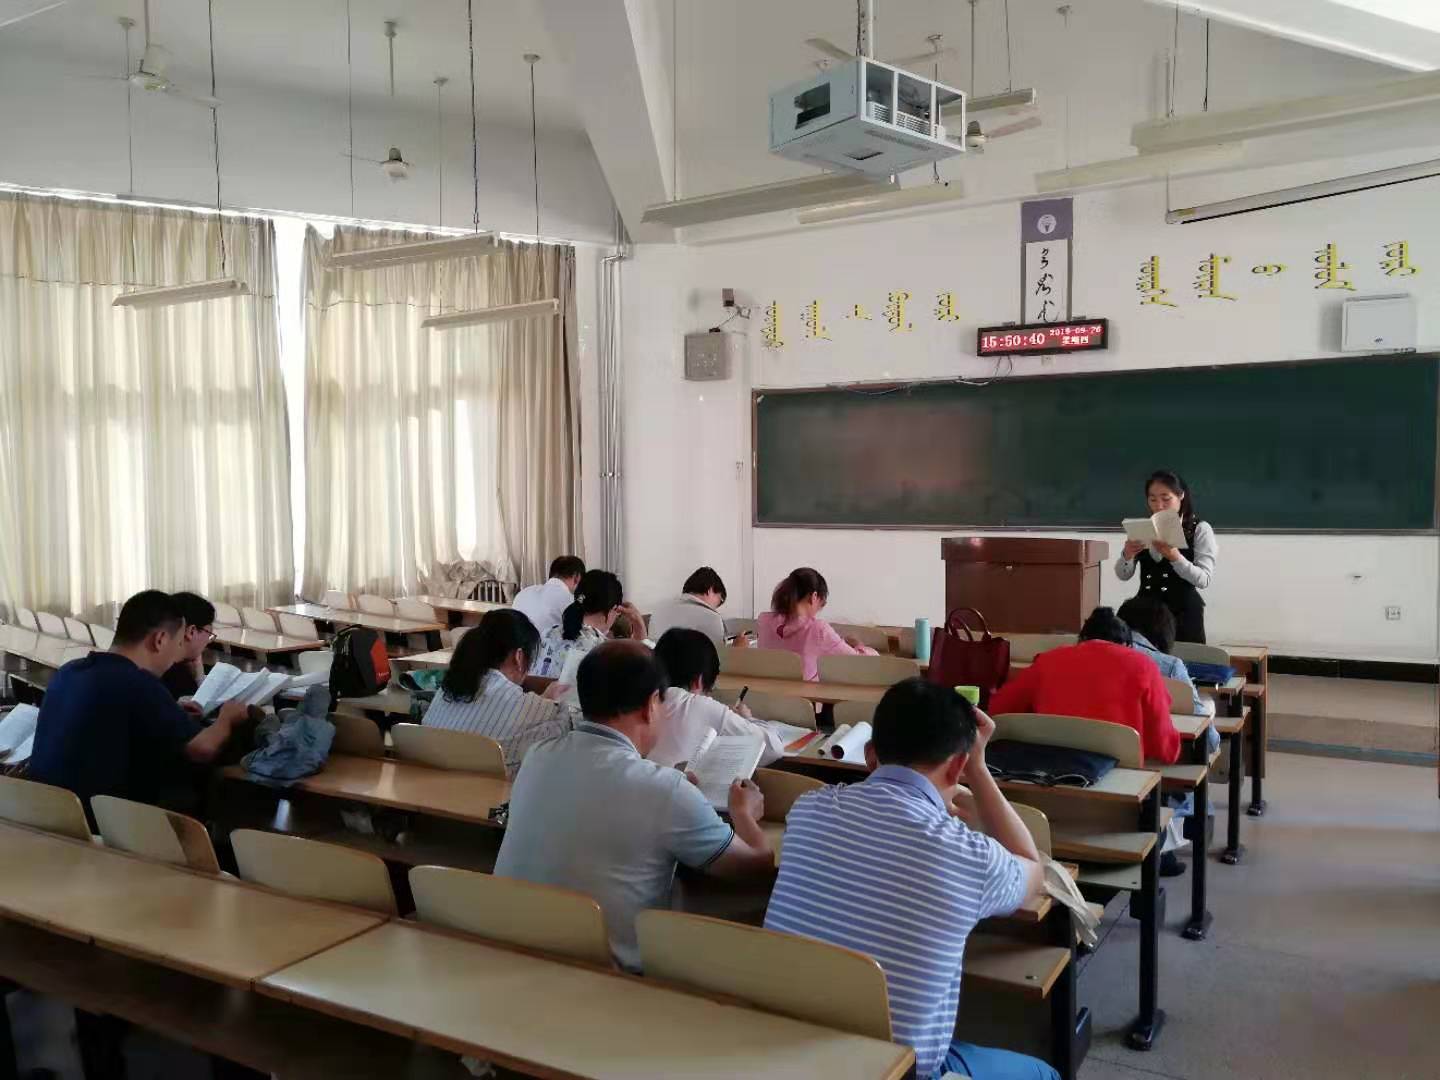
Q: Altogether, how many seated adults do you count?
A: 12